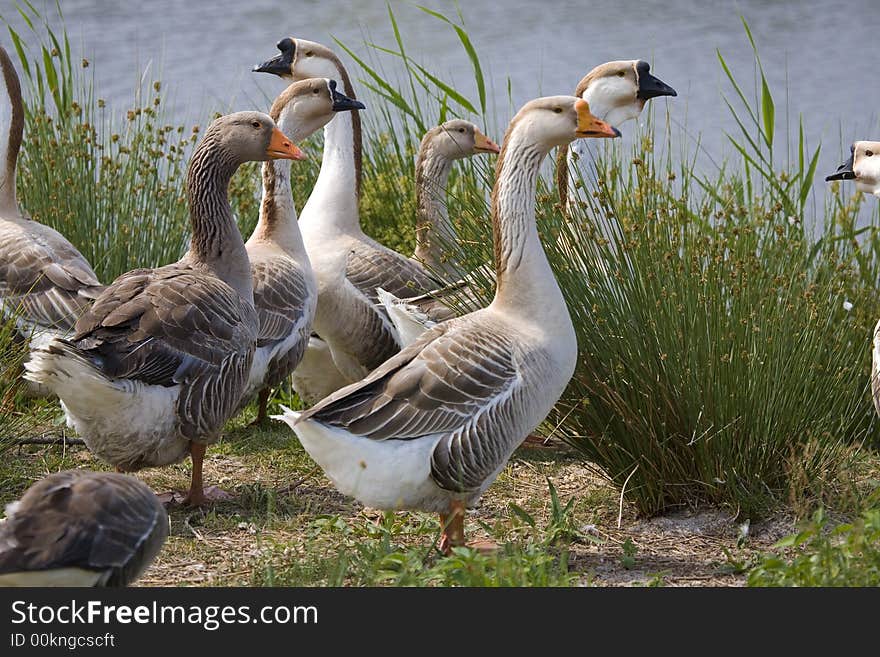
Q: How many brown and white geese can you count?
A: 9